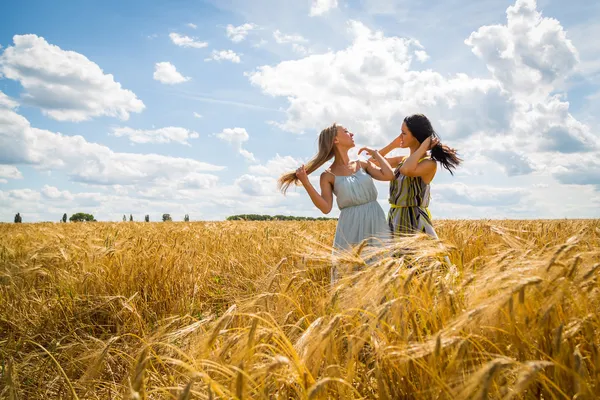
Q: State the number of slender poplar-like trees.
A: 6